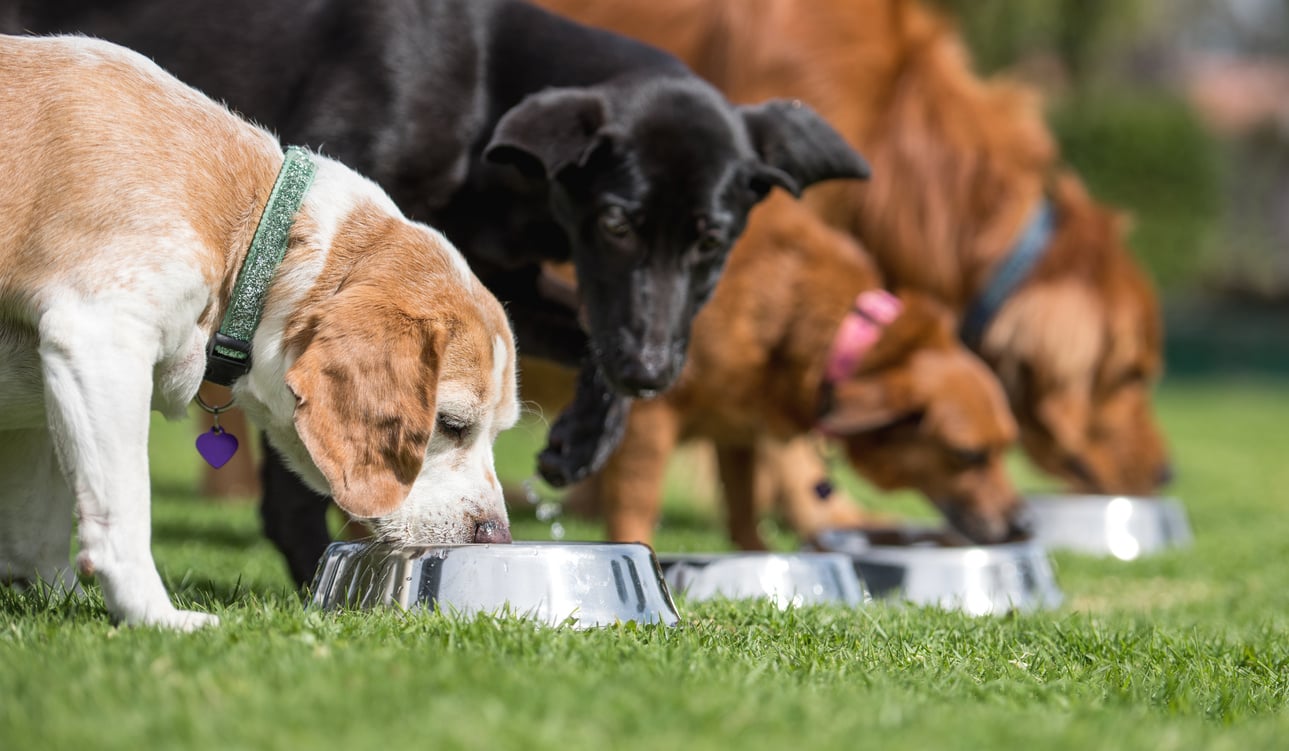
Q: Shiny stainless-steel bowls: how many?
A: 4